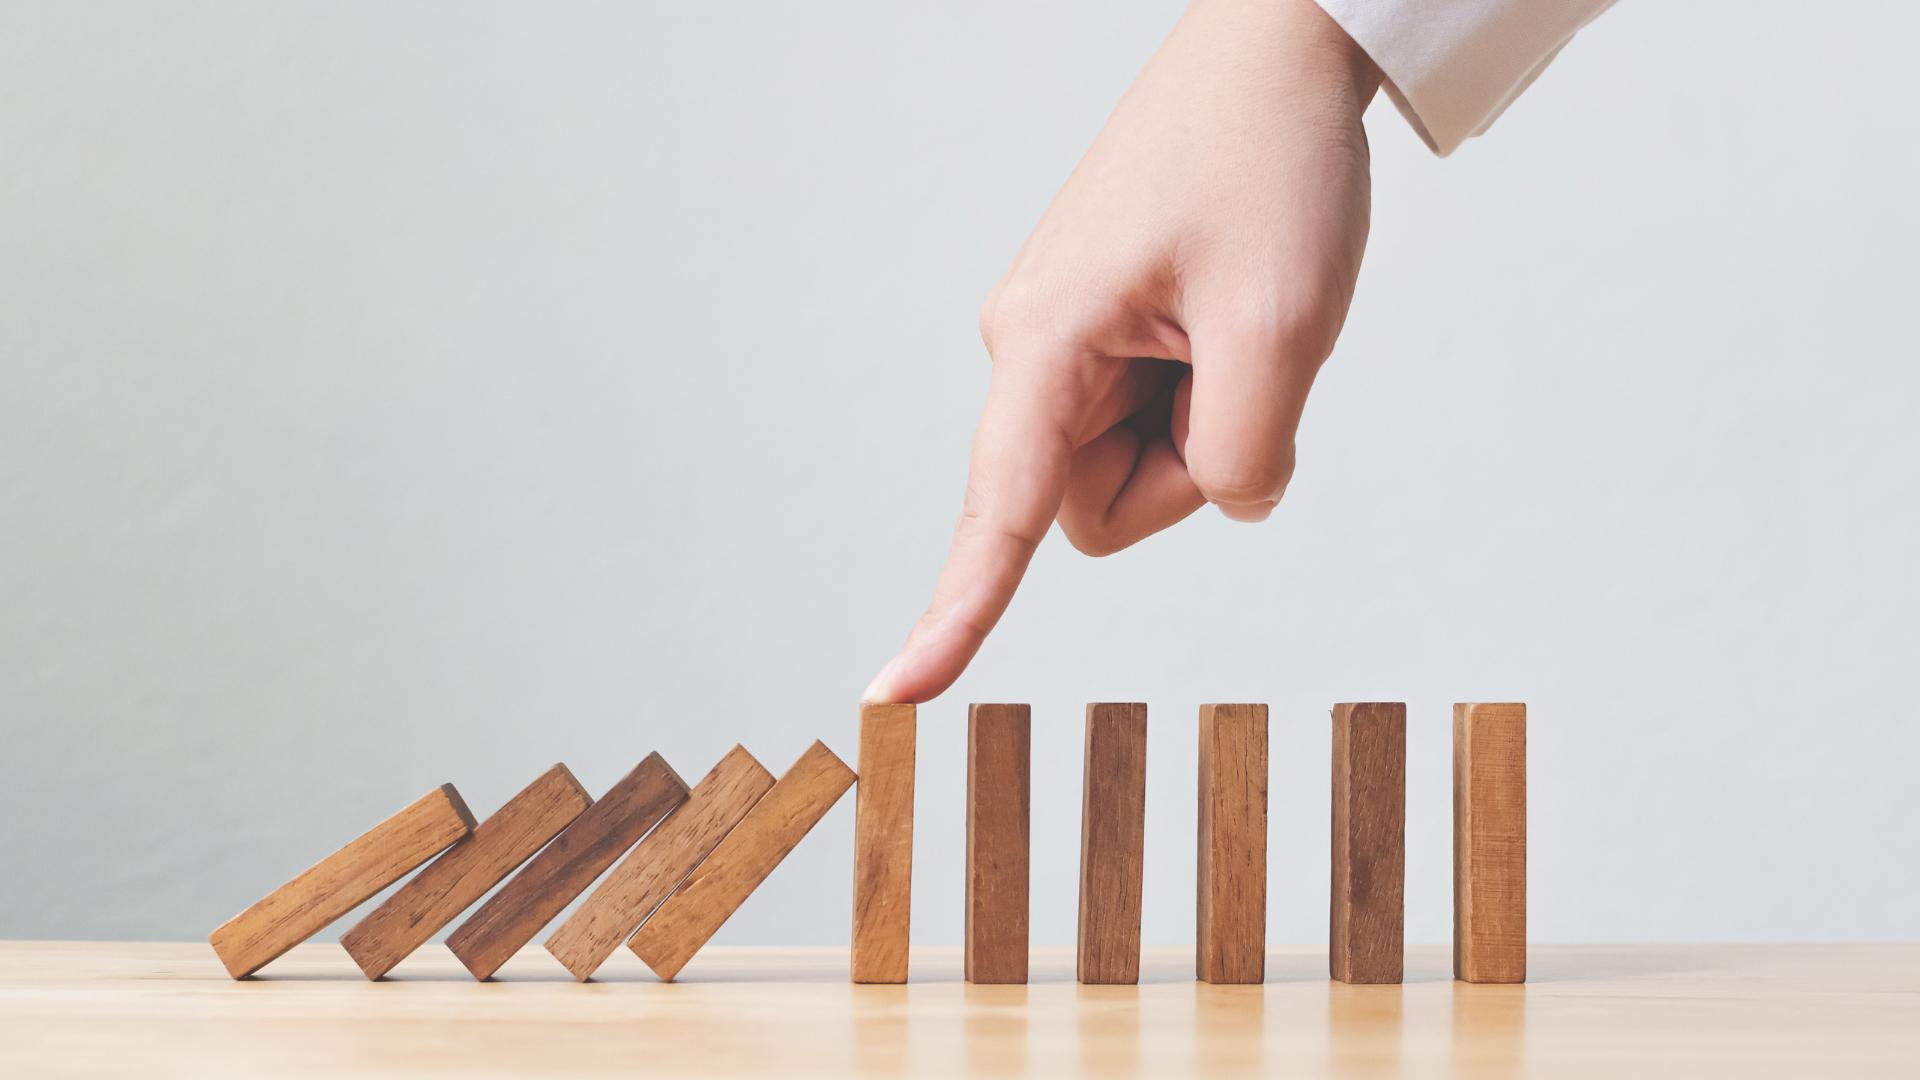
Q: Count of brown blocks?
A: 11